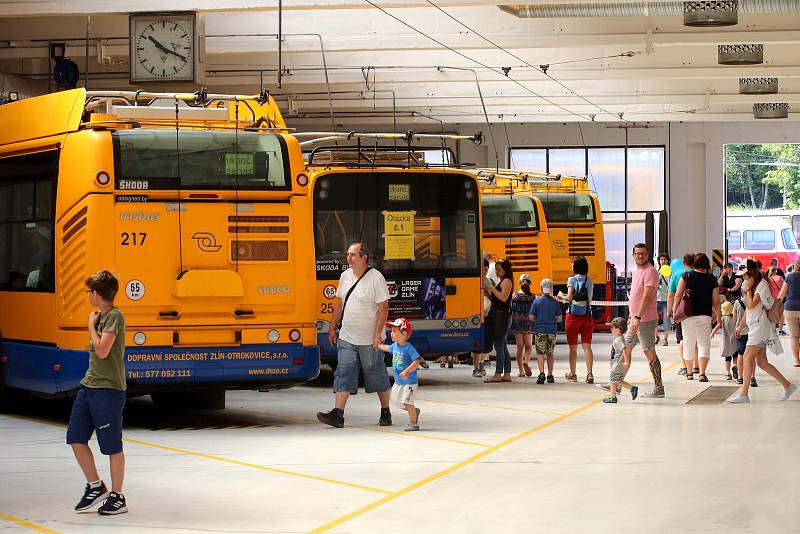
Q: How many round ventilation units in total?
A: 4